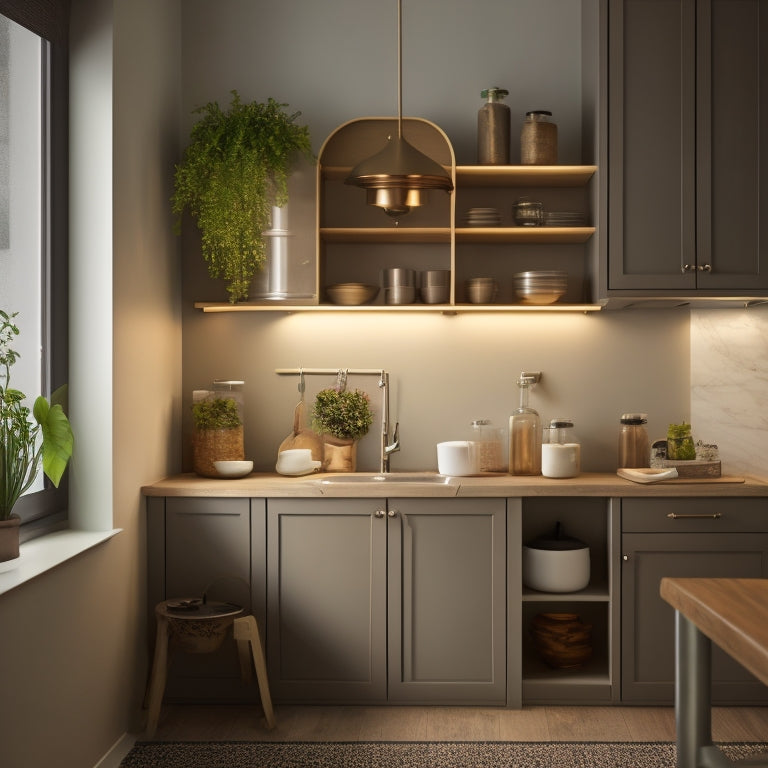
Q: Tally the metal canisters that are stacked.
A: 4